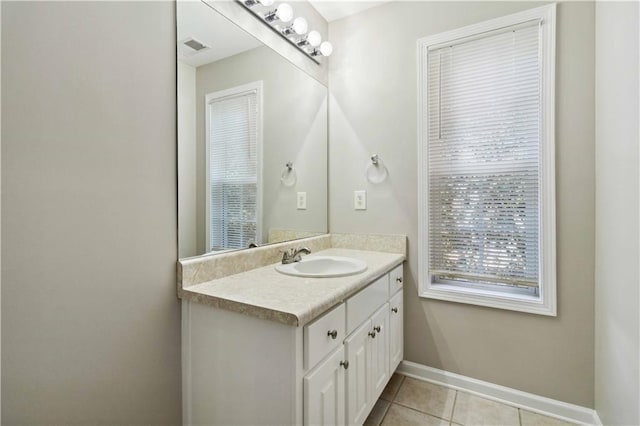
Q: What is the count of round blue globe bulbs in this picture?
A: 0